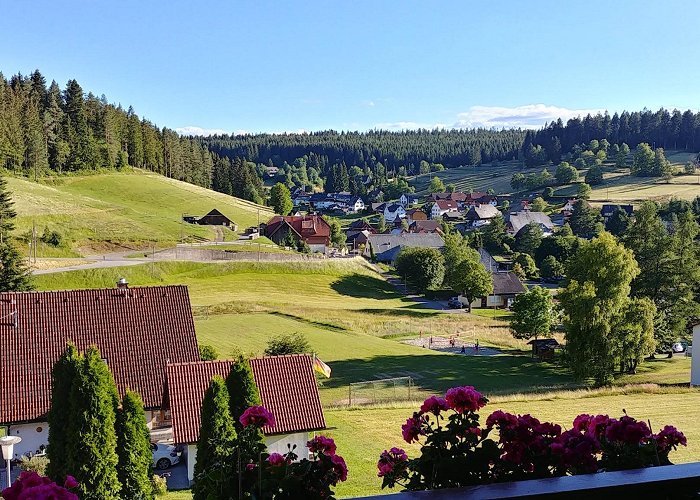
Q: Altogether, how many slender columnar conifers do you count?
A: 5